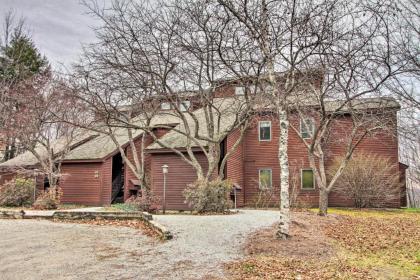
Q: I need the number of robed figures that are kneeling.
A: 0